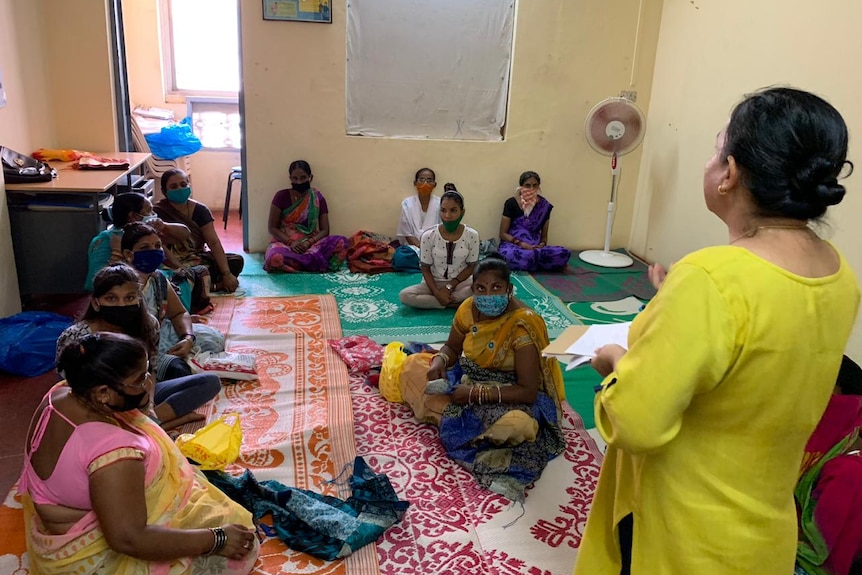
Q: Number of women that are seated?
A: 11